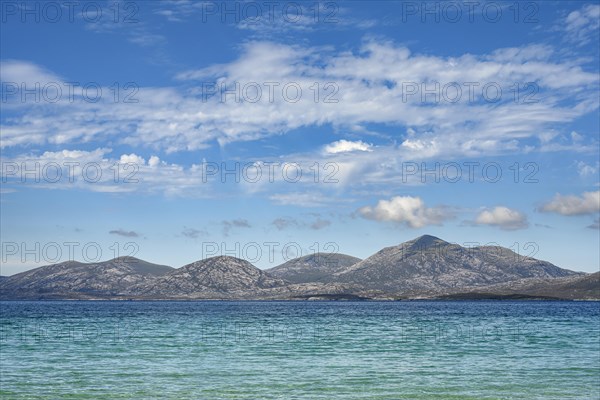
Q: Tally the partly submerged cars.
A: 0